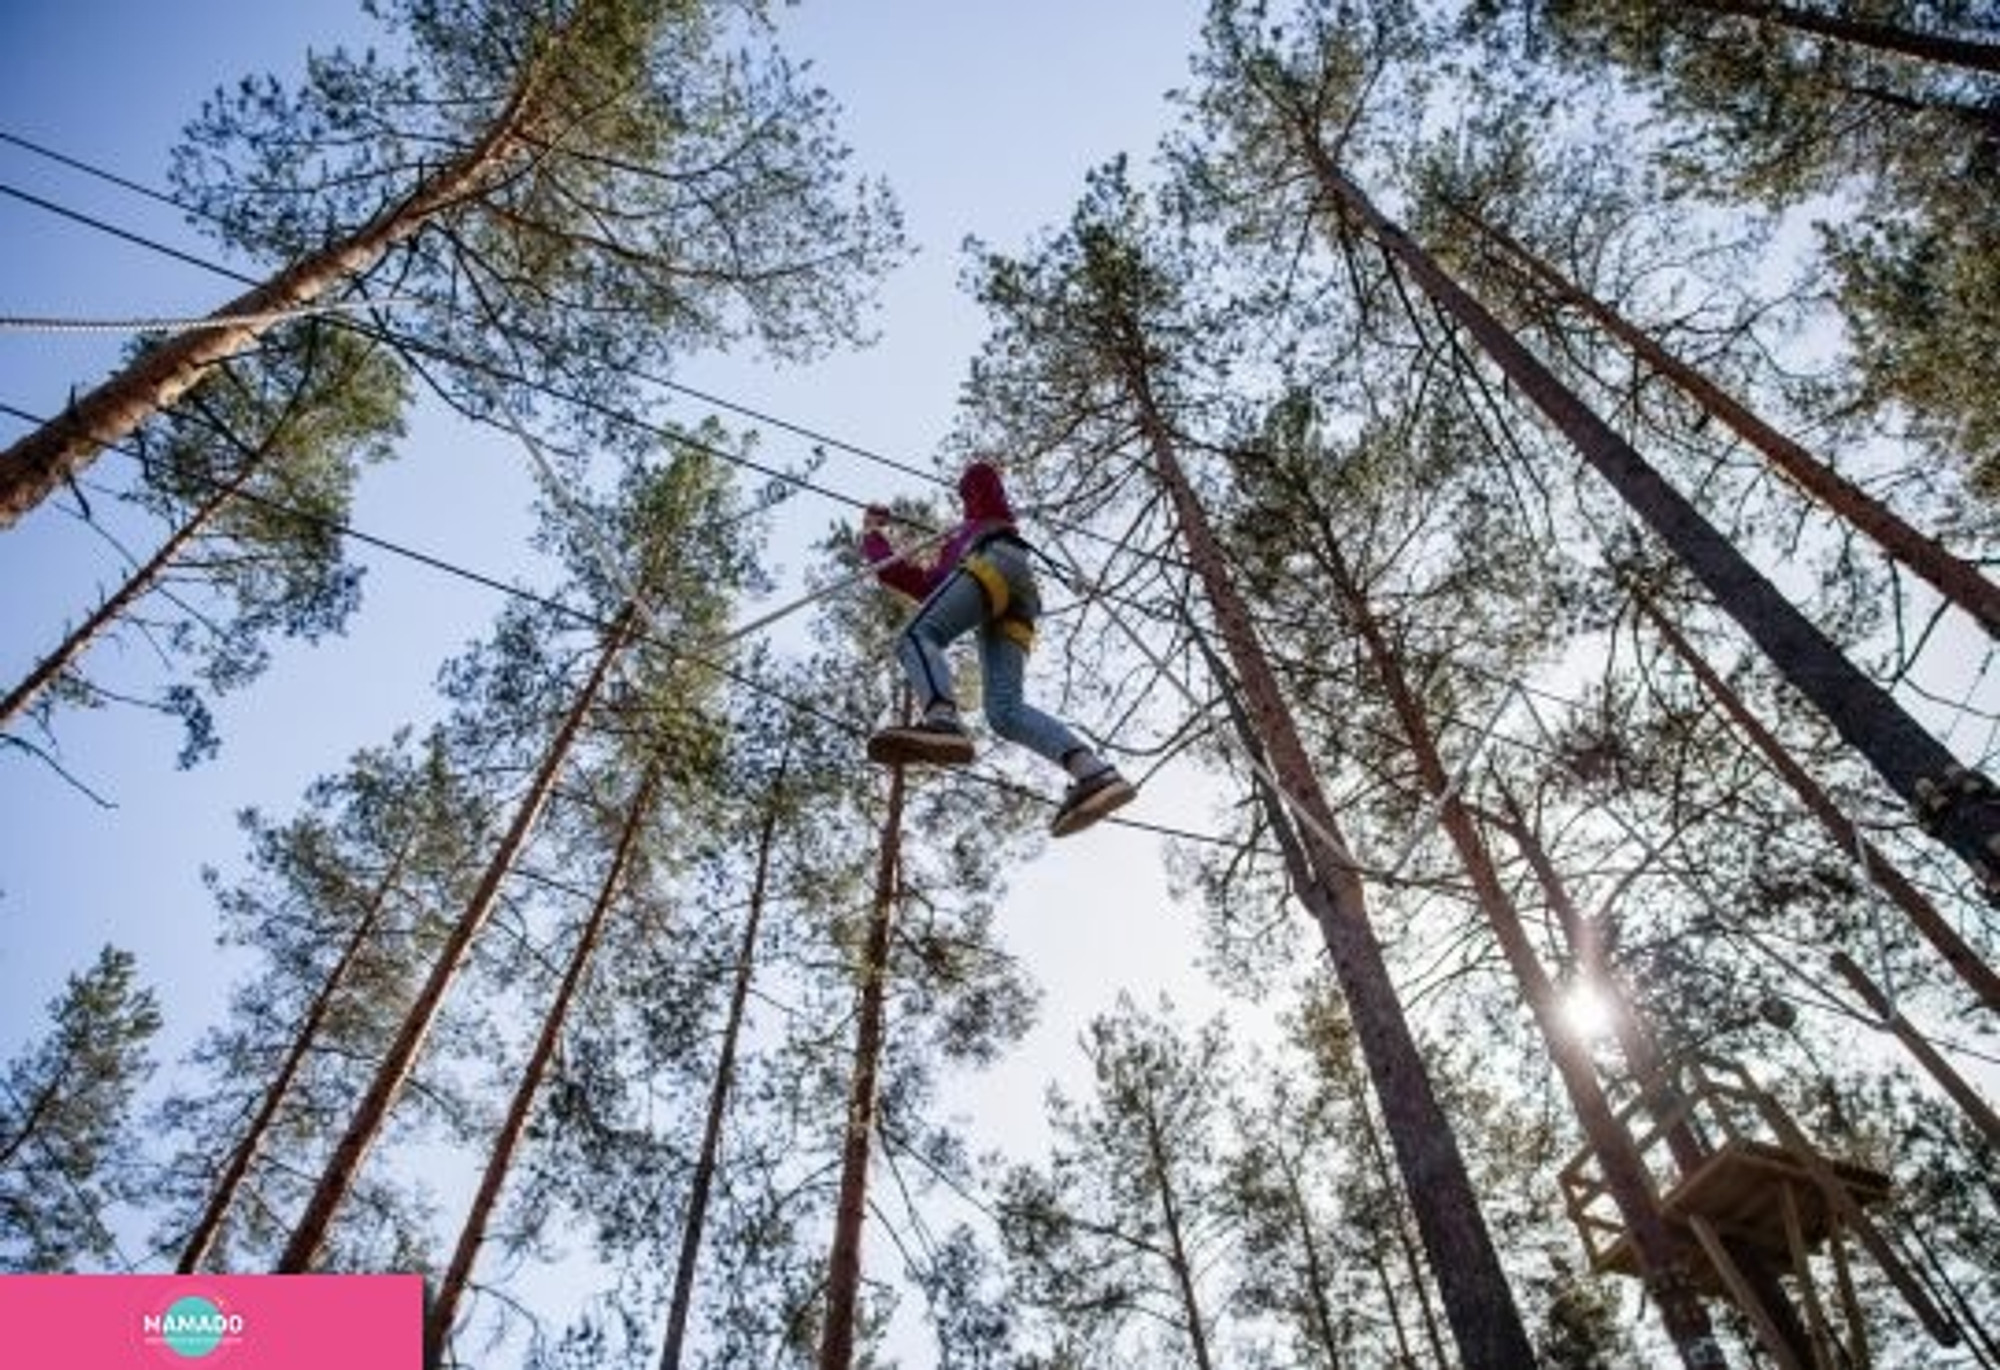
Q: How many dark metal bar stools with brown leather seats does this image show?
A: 0